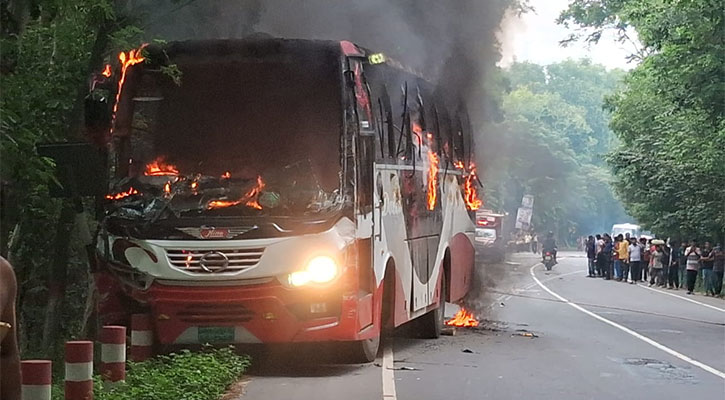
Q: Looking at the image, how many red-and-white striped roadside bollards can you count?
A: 4